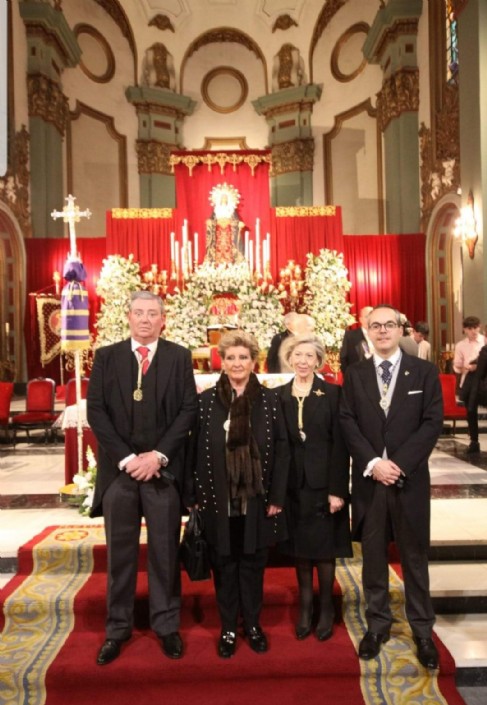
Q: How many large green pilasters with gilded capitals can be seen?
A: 4